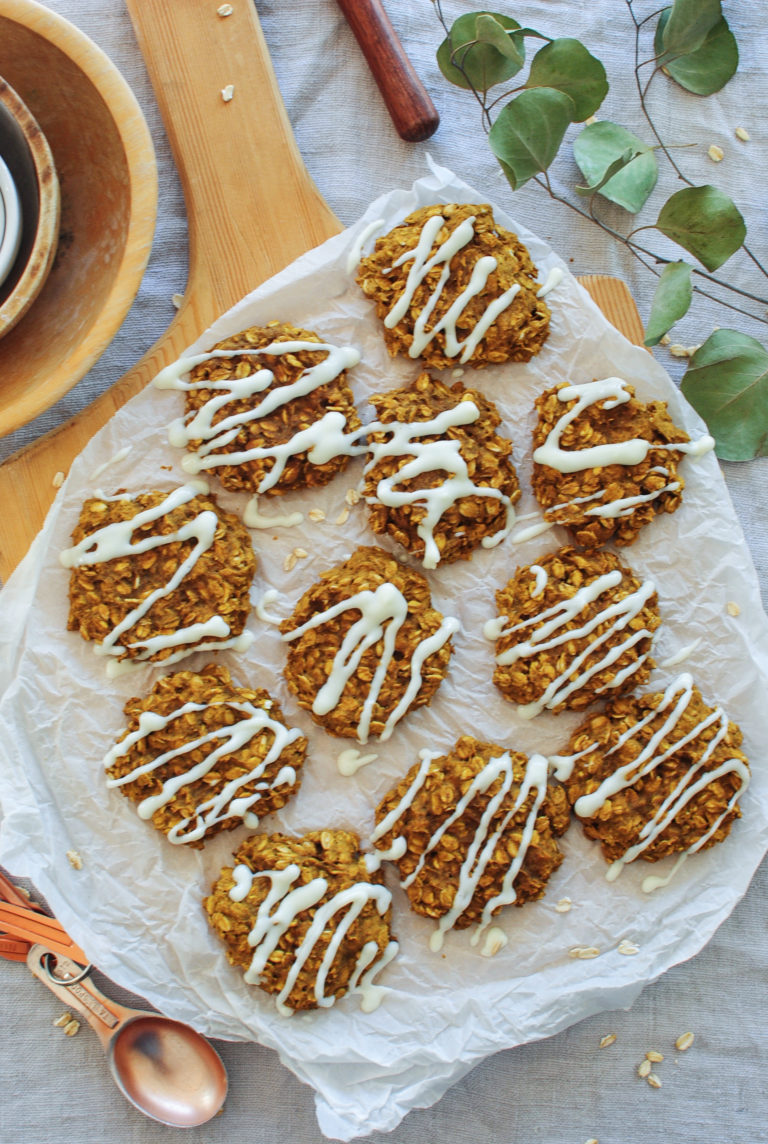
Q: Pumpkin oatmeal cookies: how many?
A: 11